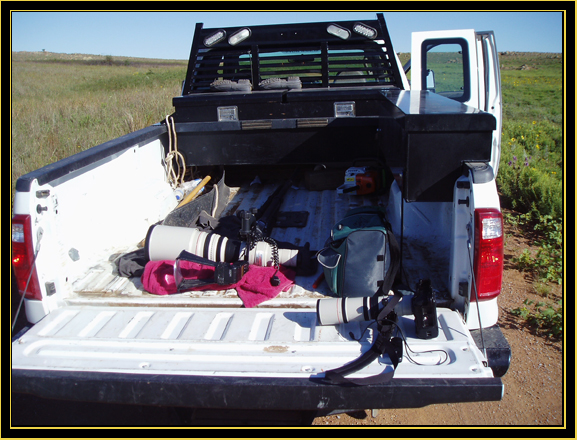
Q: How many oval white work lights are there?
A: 4